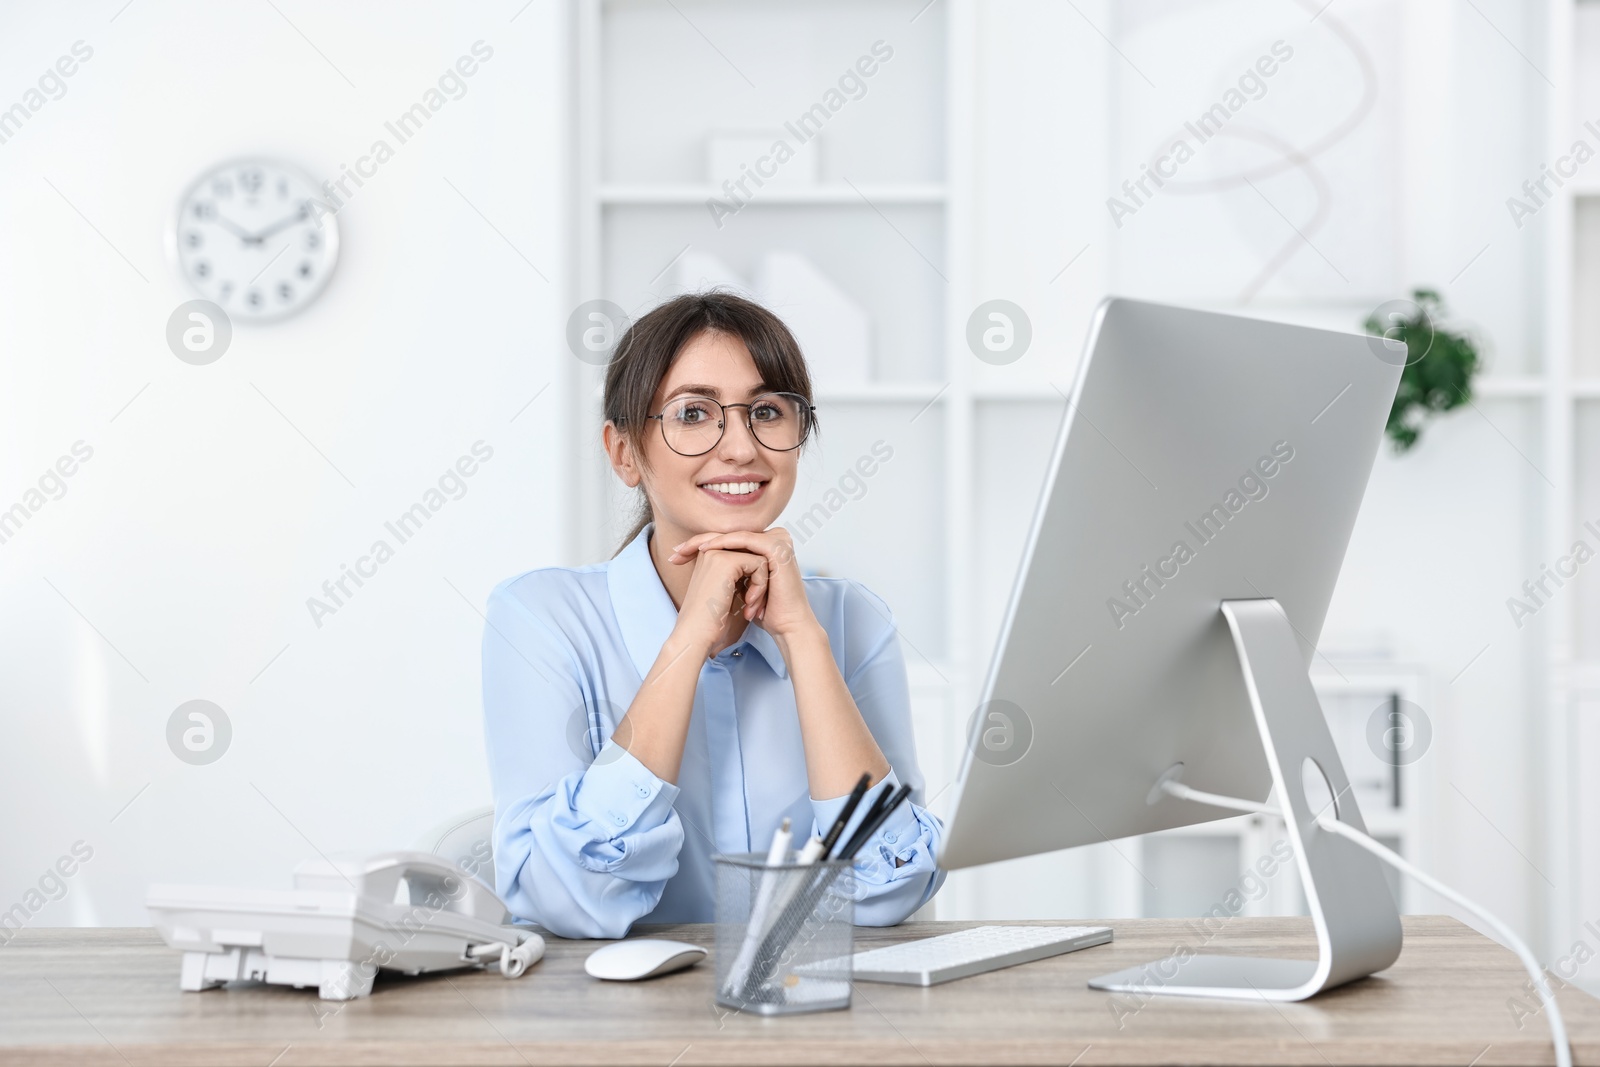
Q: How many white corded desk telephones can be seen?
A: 1